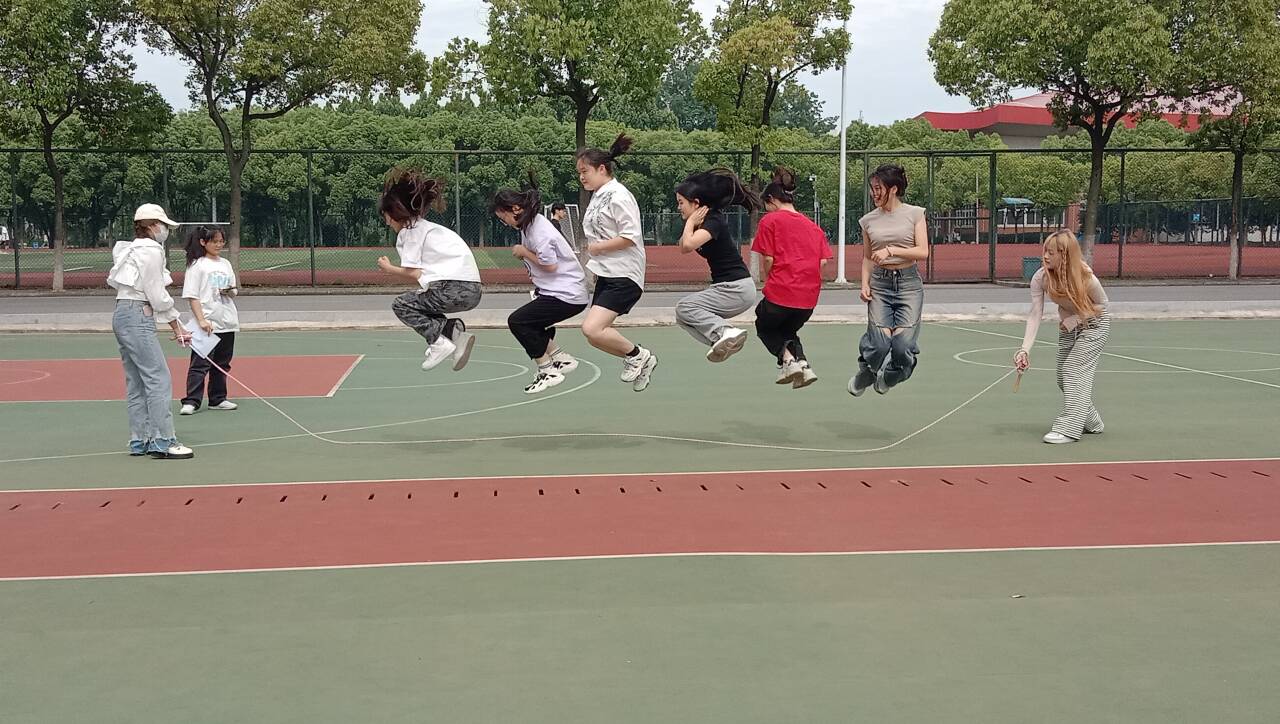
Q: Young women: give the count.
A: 9